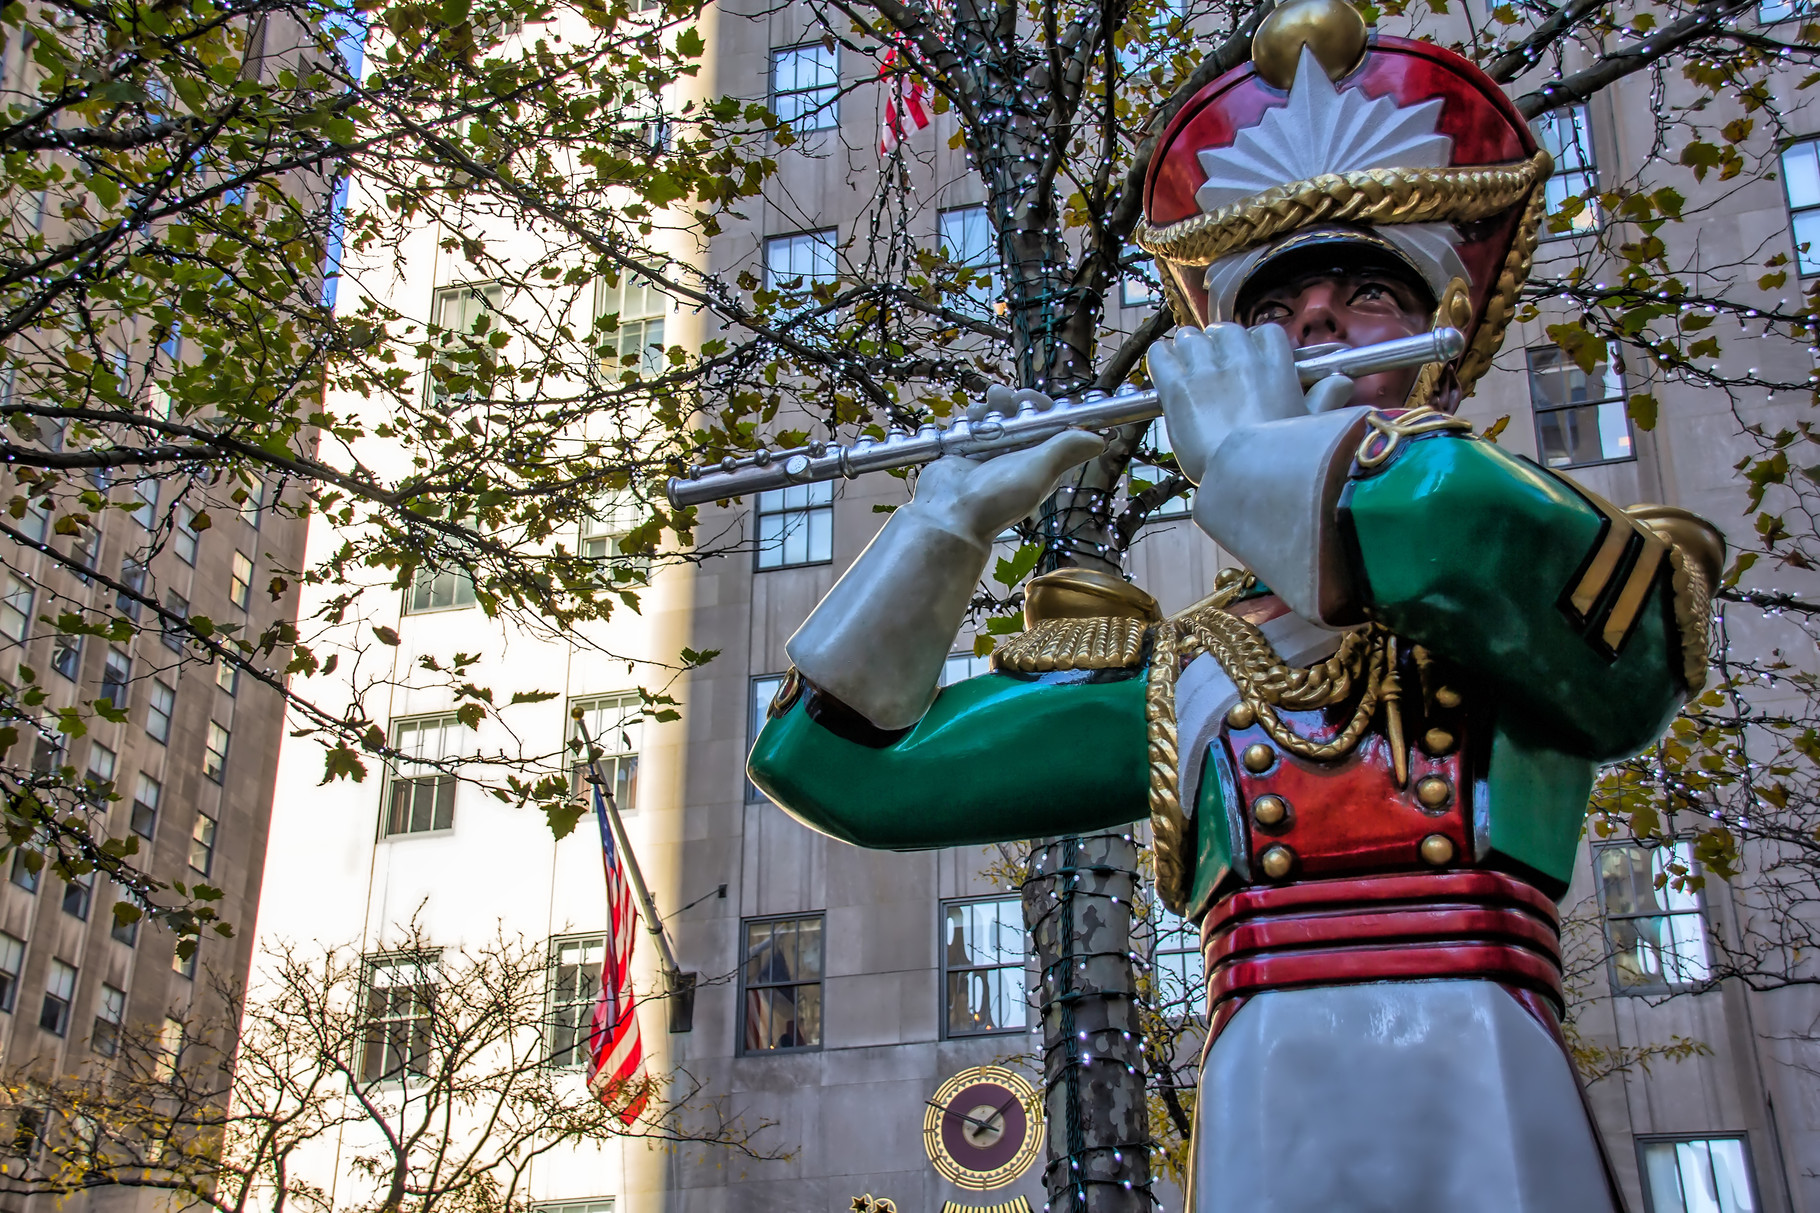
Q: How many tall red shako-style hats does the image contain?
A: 1